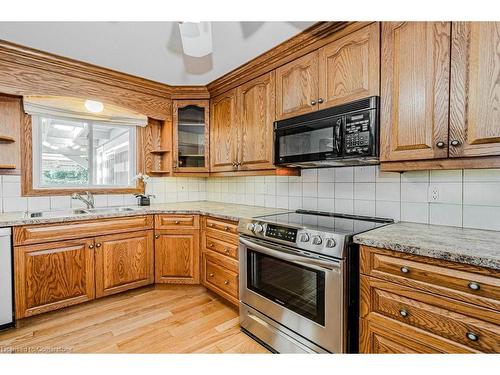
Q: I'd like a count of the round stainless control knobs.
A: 5